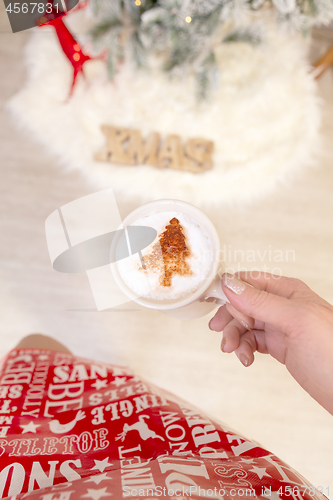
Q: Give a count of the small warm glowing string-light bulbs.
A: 2